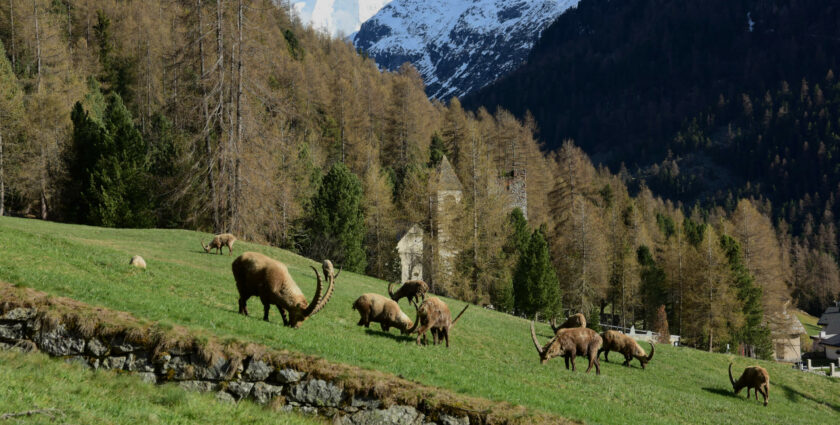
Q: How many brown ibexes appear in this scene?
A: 10